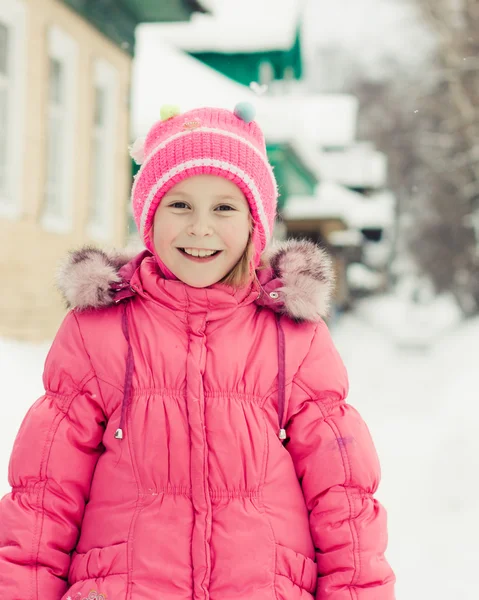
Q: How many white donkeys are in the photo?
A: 0